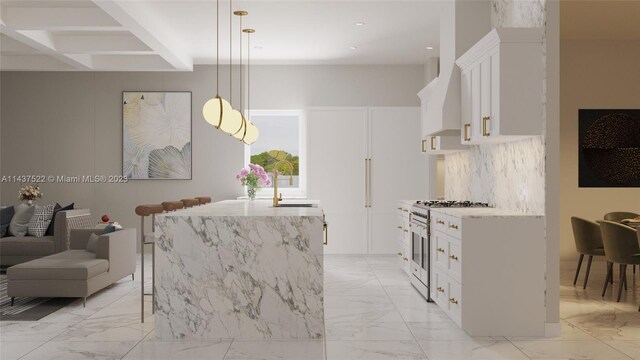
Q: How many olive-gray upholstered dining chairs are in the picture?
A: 3